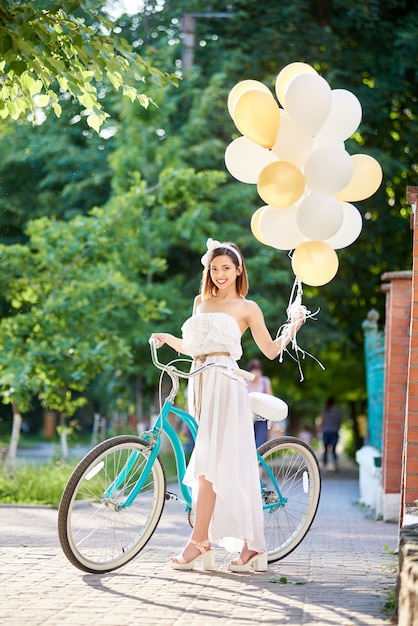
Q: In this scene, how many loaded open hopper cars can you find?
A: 0